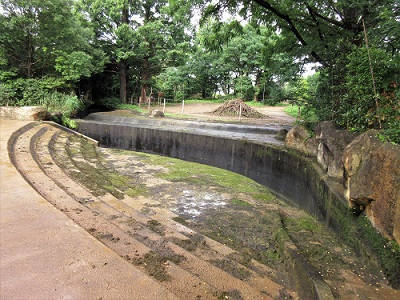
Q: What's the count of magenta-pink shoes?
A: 0